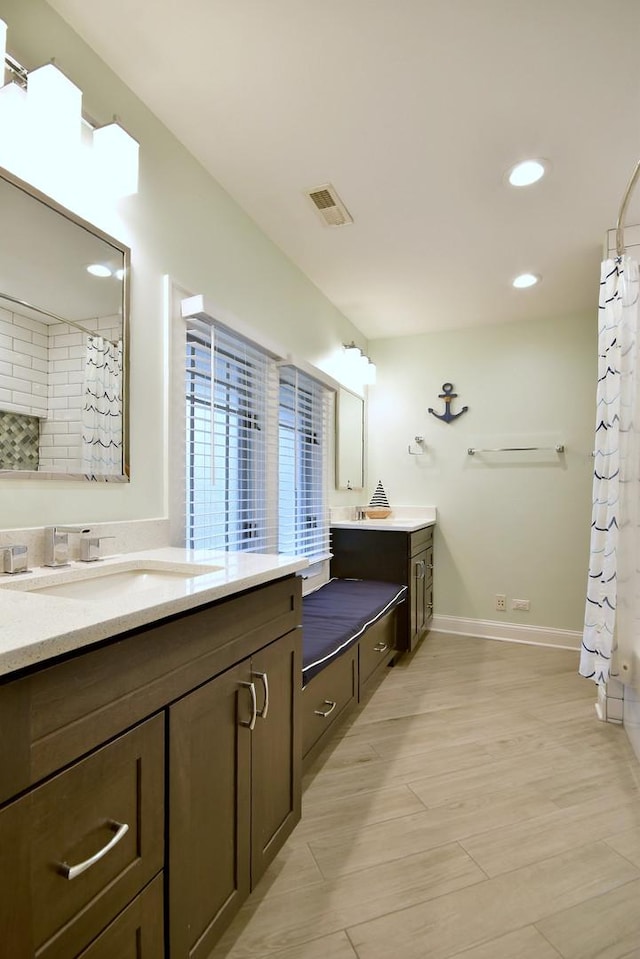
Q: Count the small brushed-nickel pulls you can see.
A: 9